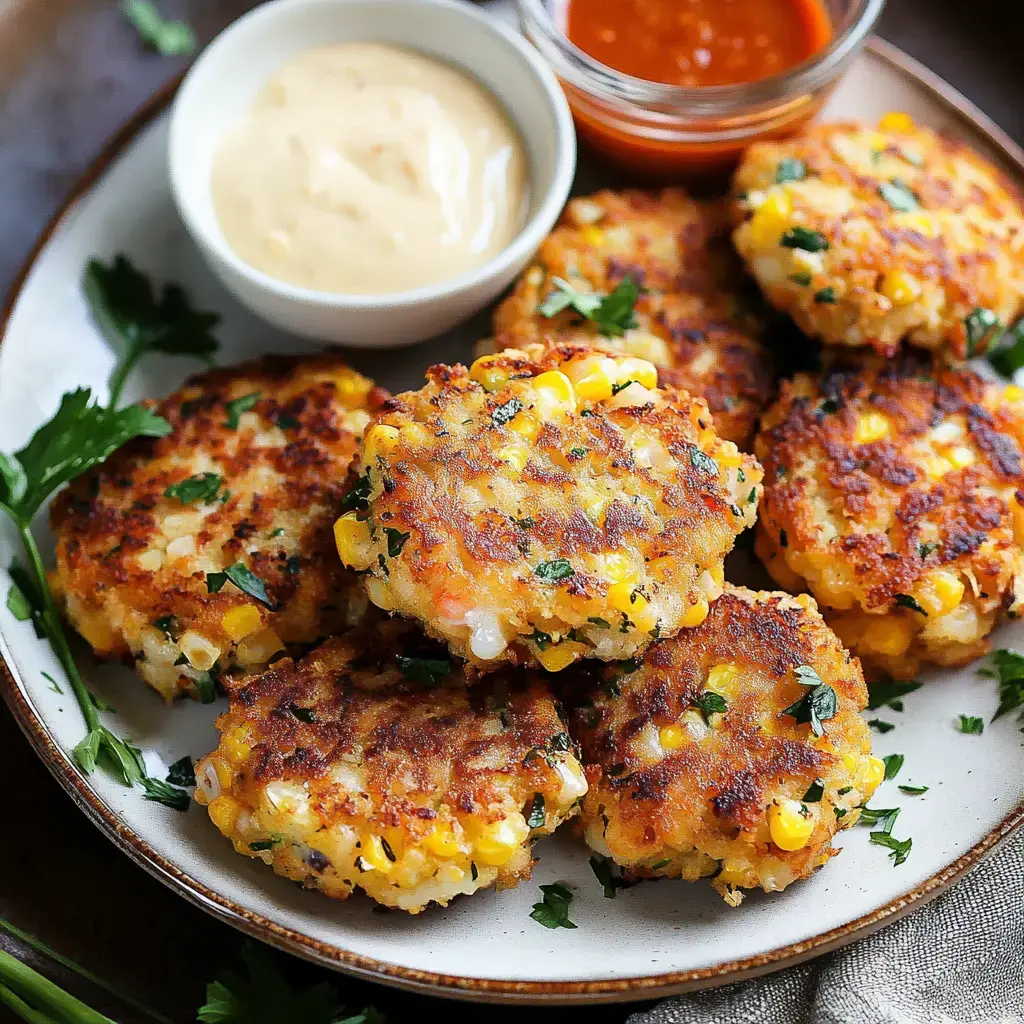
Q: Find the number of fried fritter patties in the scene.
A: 7